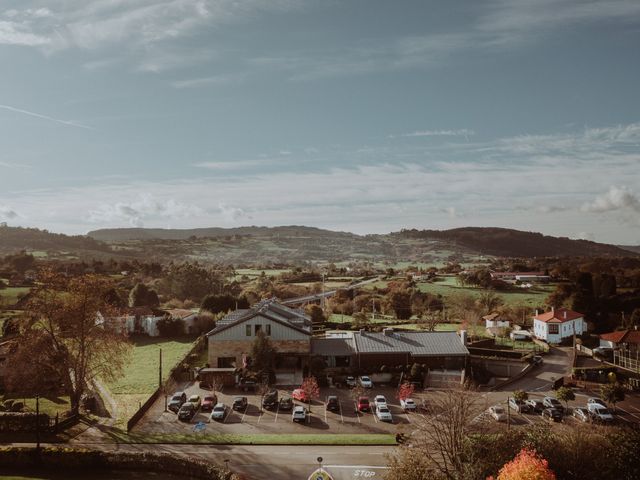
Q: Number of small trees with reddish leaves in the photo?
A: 2